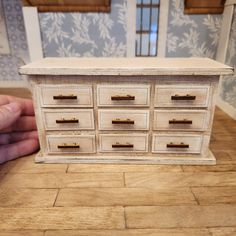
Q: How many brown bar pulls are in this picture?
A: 9